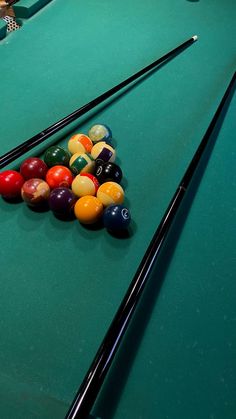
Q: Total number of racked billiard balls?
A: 15